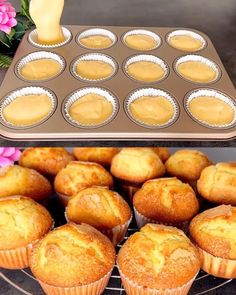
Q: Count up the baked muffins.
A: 14